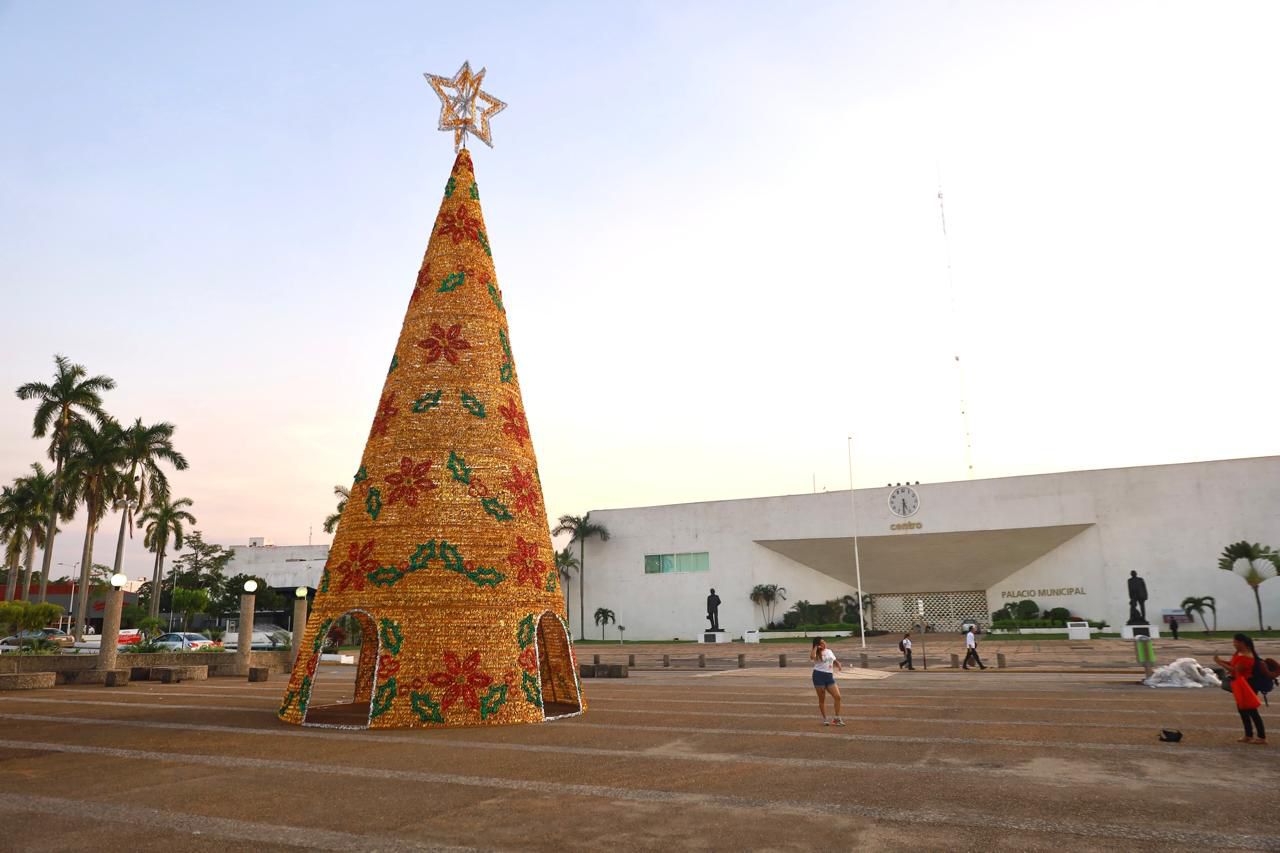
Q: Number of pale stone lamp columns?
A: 3